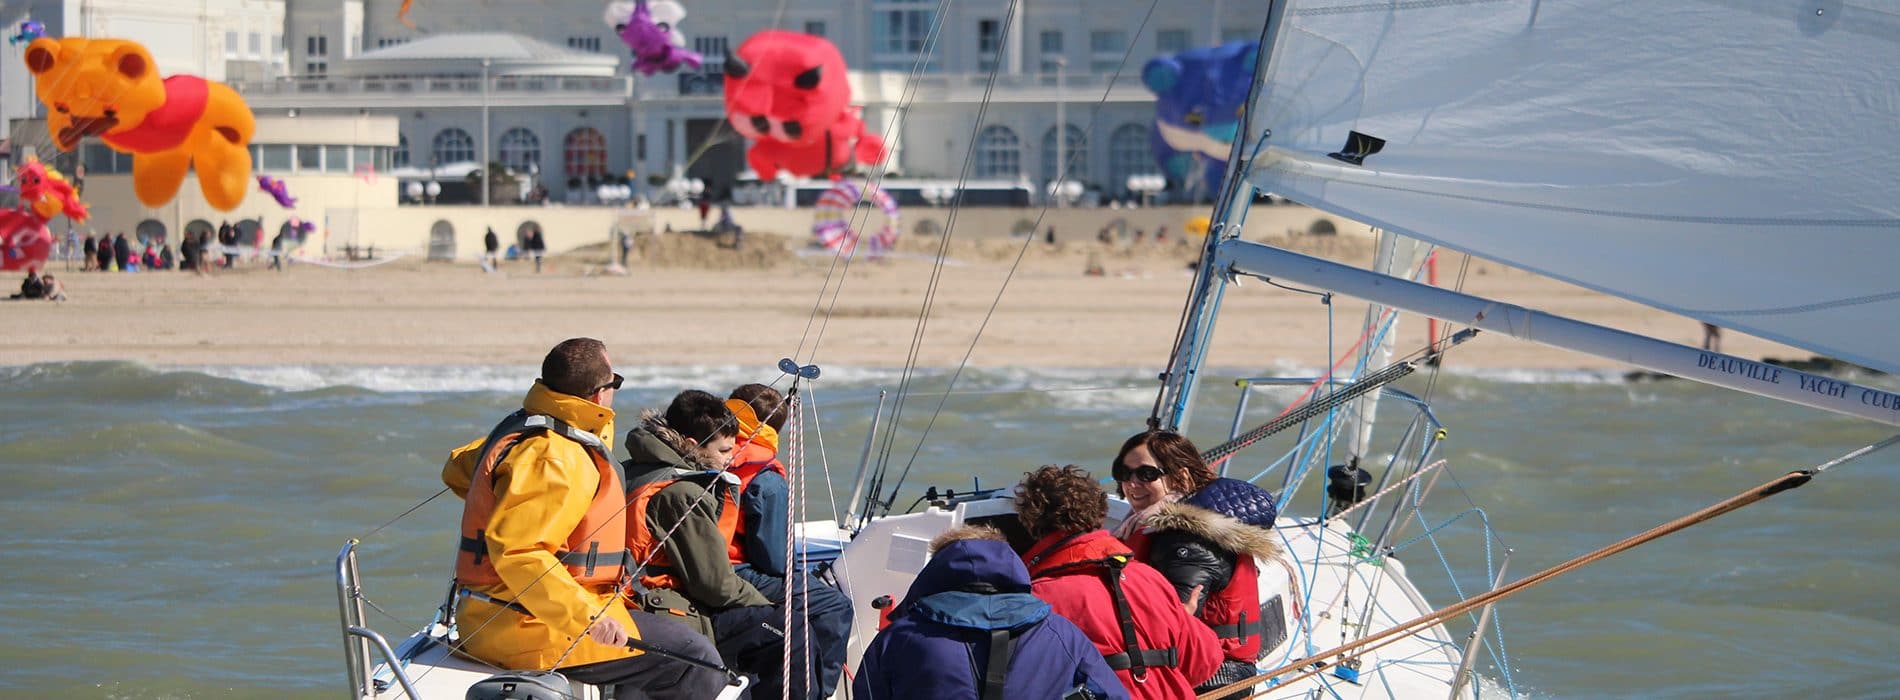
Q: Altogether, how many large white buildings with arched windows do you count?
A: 1